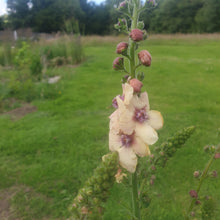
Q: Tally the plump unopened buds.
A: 5